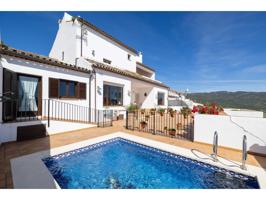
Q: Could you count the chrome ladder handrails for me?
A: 2